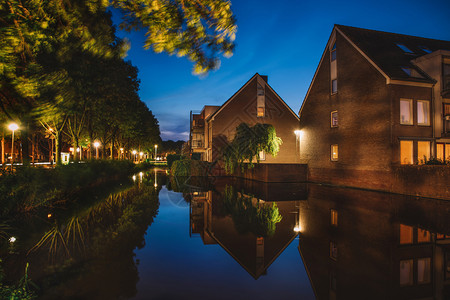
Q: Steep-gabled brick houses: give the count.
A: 2